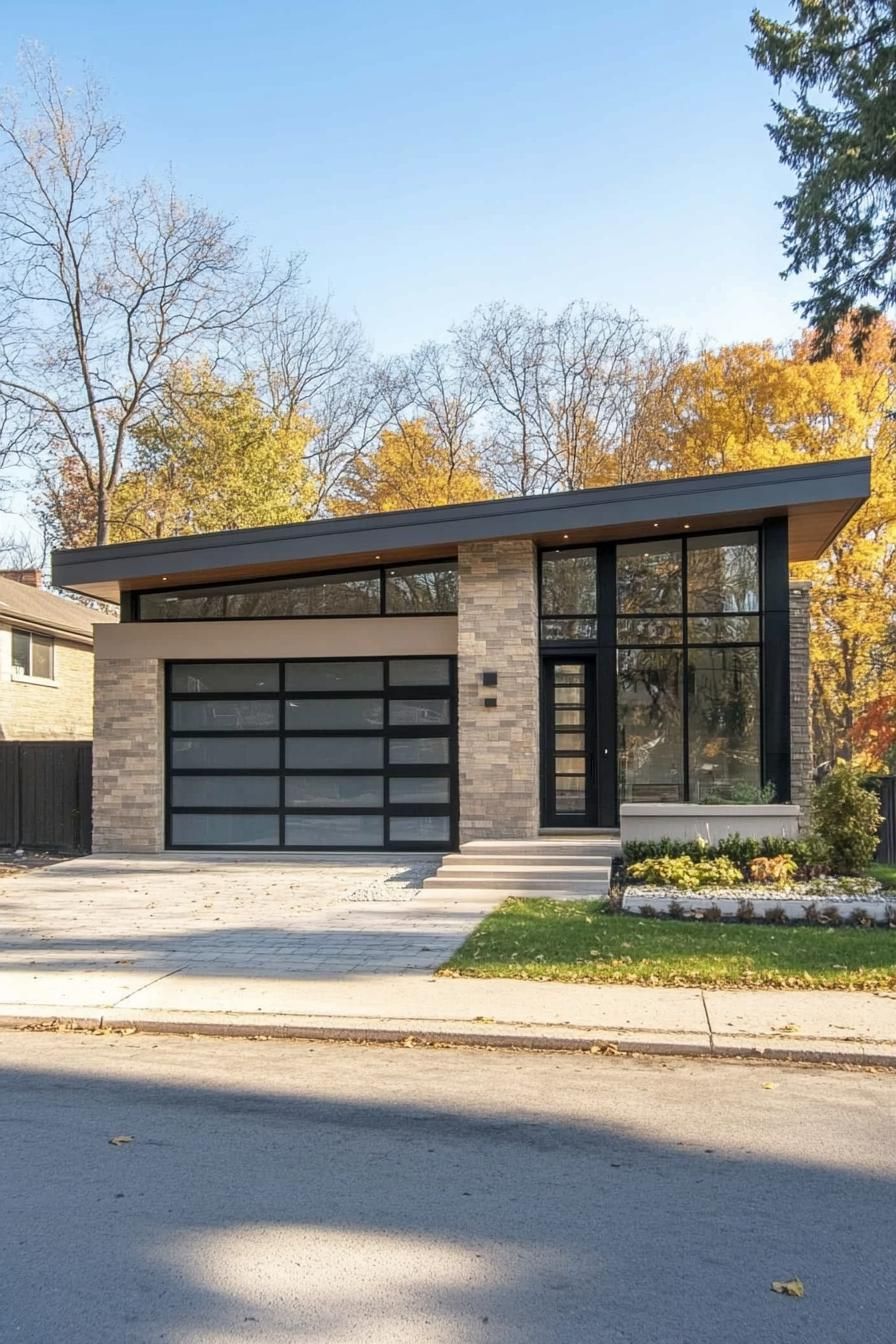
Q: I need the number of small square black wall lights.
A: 2